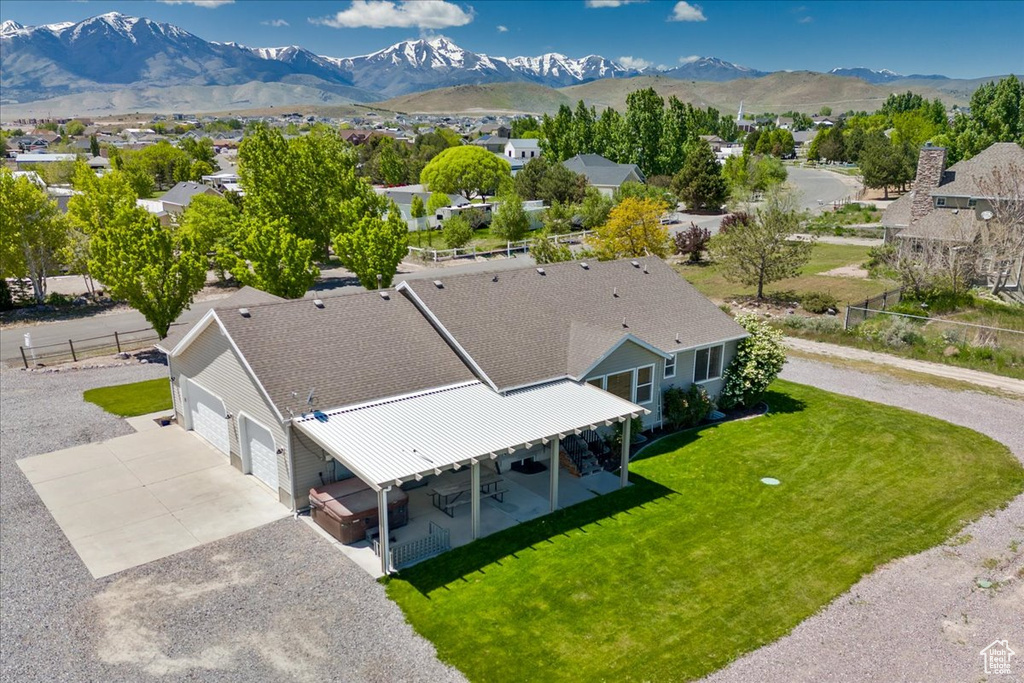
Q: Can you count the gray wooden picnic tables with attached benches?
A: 1